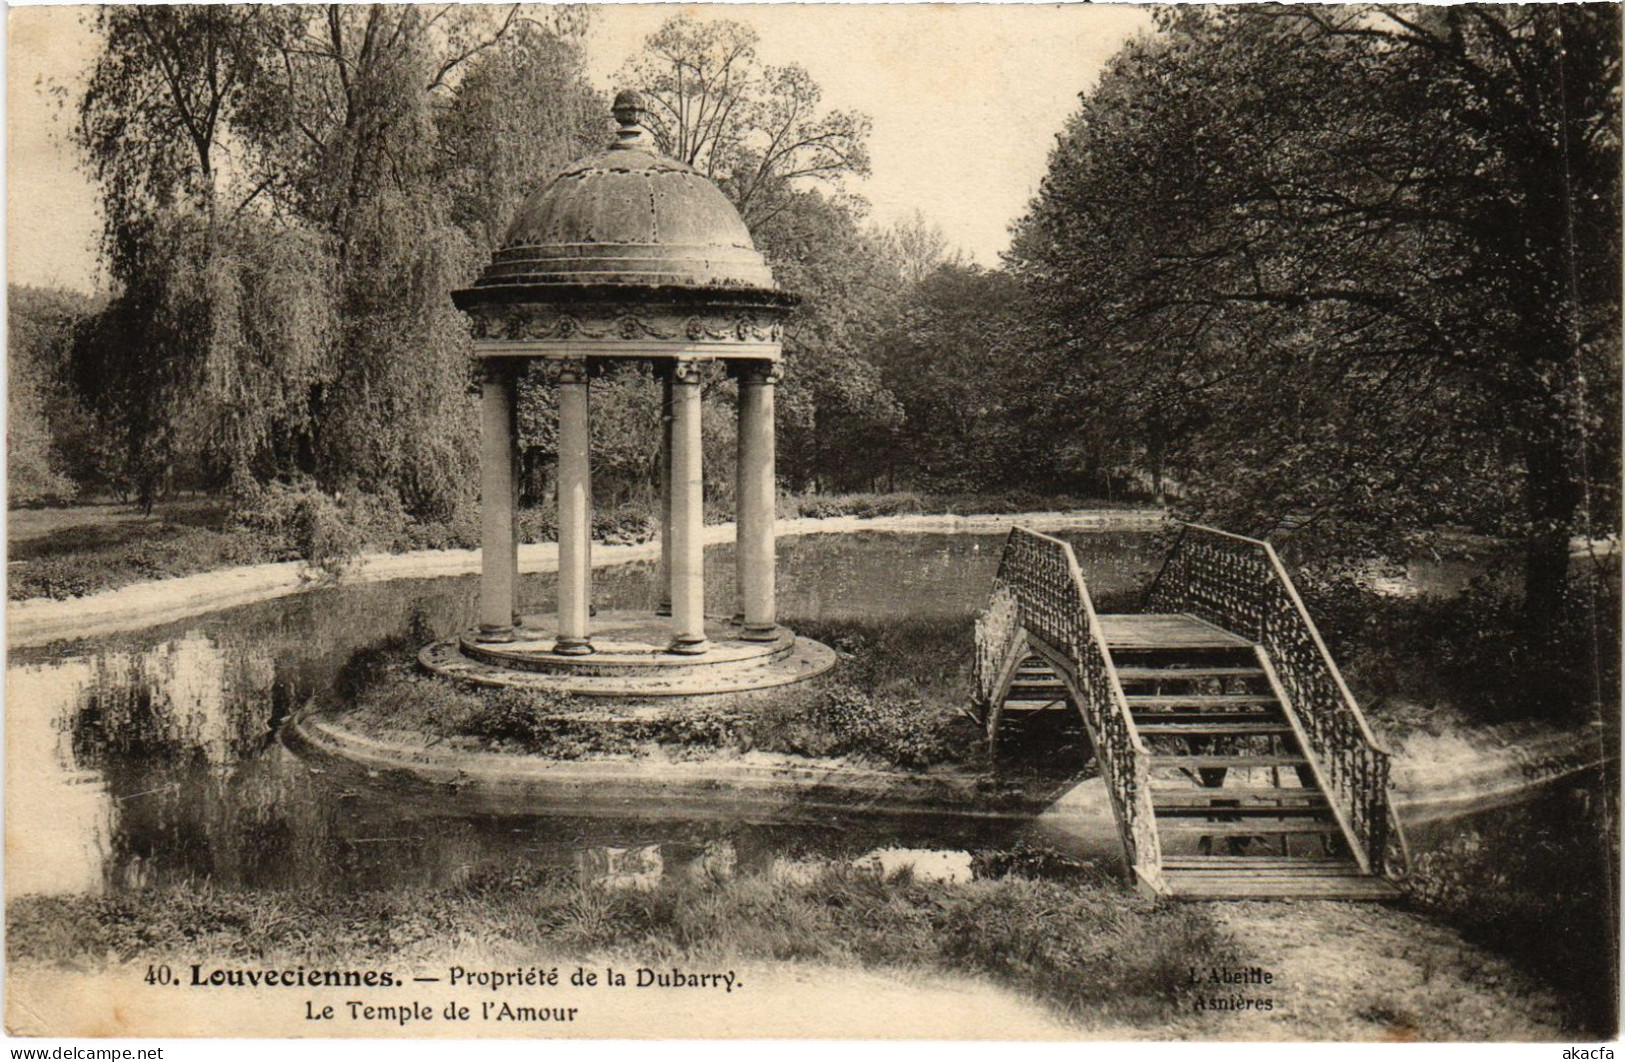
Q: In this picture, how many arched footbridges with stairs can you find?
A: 1